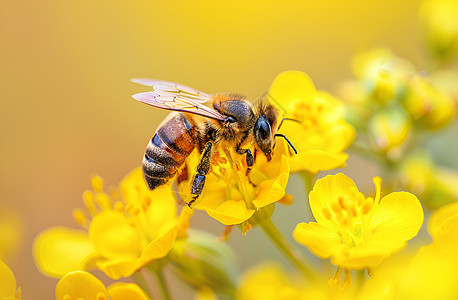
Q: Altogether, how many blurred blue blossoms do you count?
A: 0